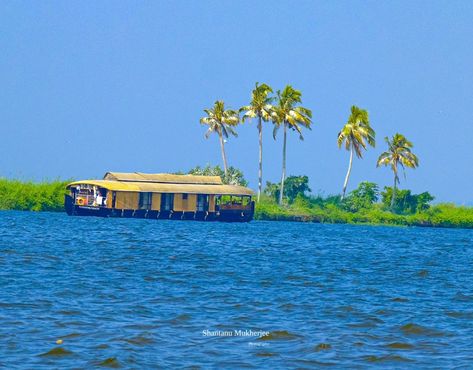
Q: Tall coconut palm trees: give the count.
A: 5